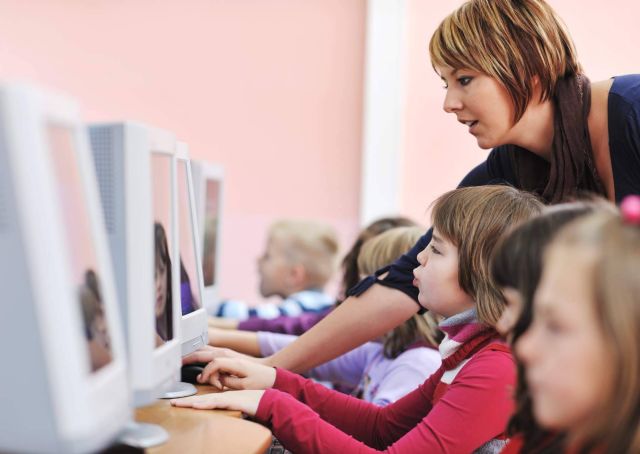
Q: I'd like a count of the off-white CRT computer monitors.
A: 4